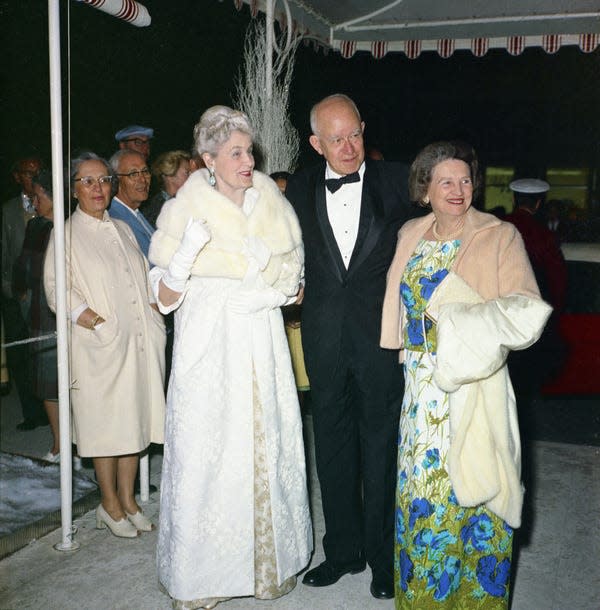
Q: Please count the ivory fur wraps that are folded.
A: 1